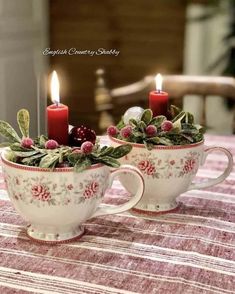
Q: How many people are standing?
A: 0